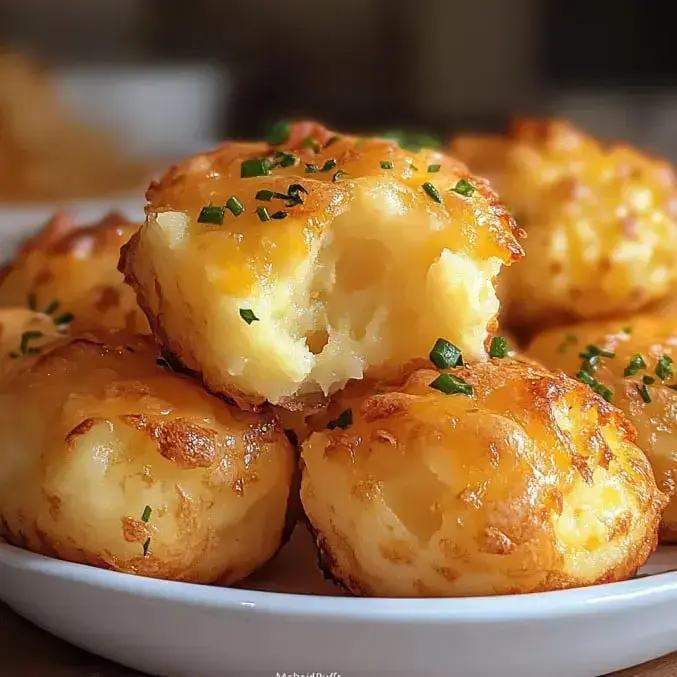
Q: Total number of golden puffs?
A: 7